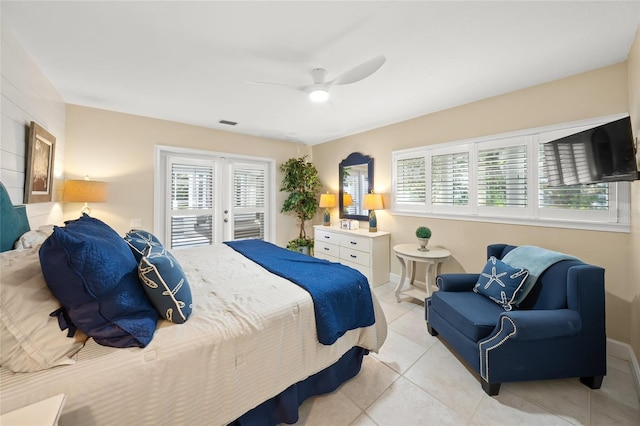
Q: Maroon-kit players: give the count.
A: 0